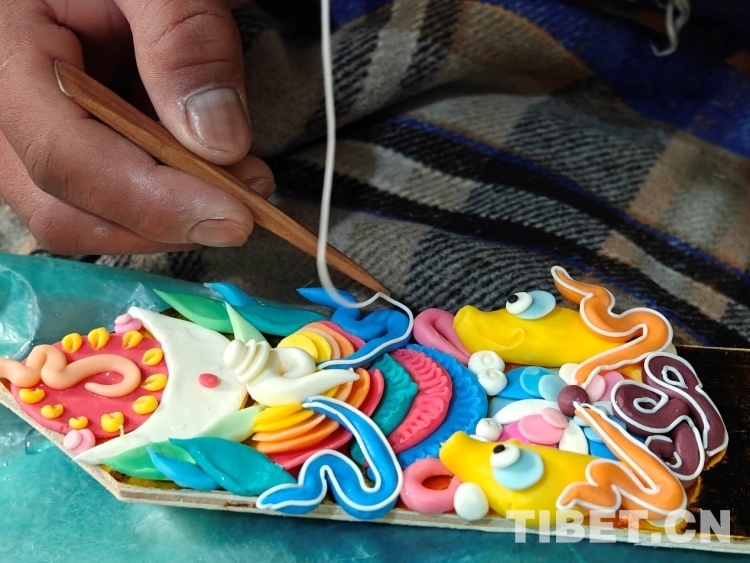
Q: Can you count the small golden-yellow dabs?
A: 10